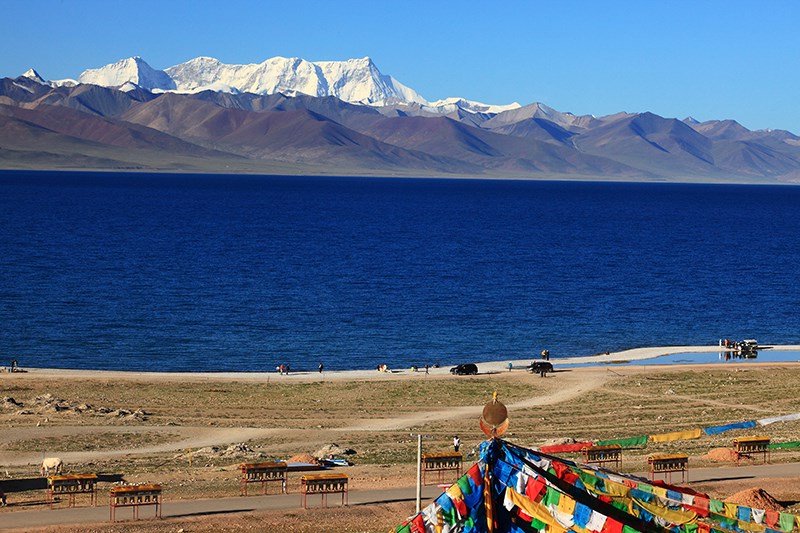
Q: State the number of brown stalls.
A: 8